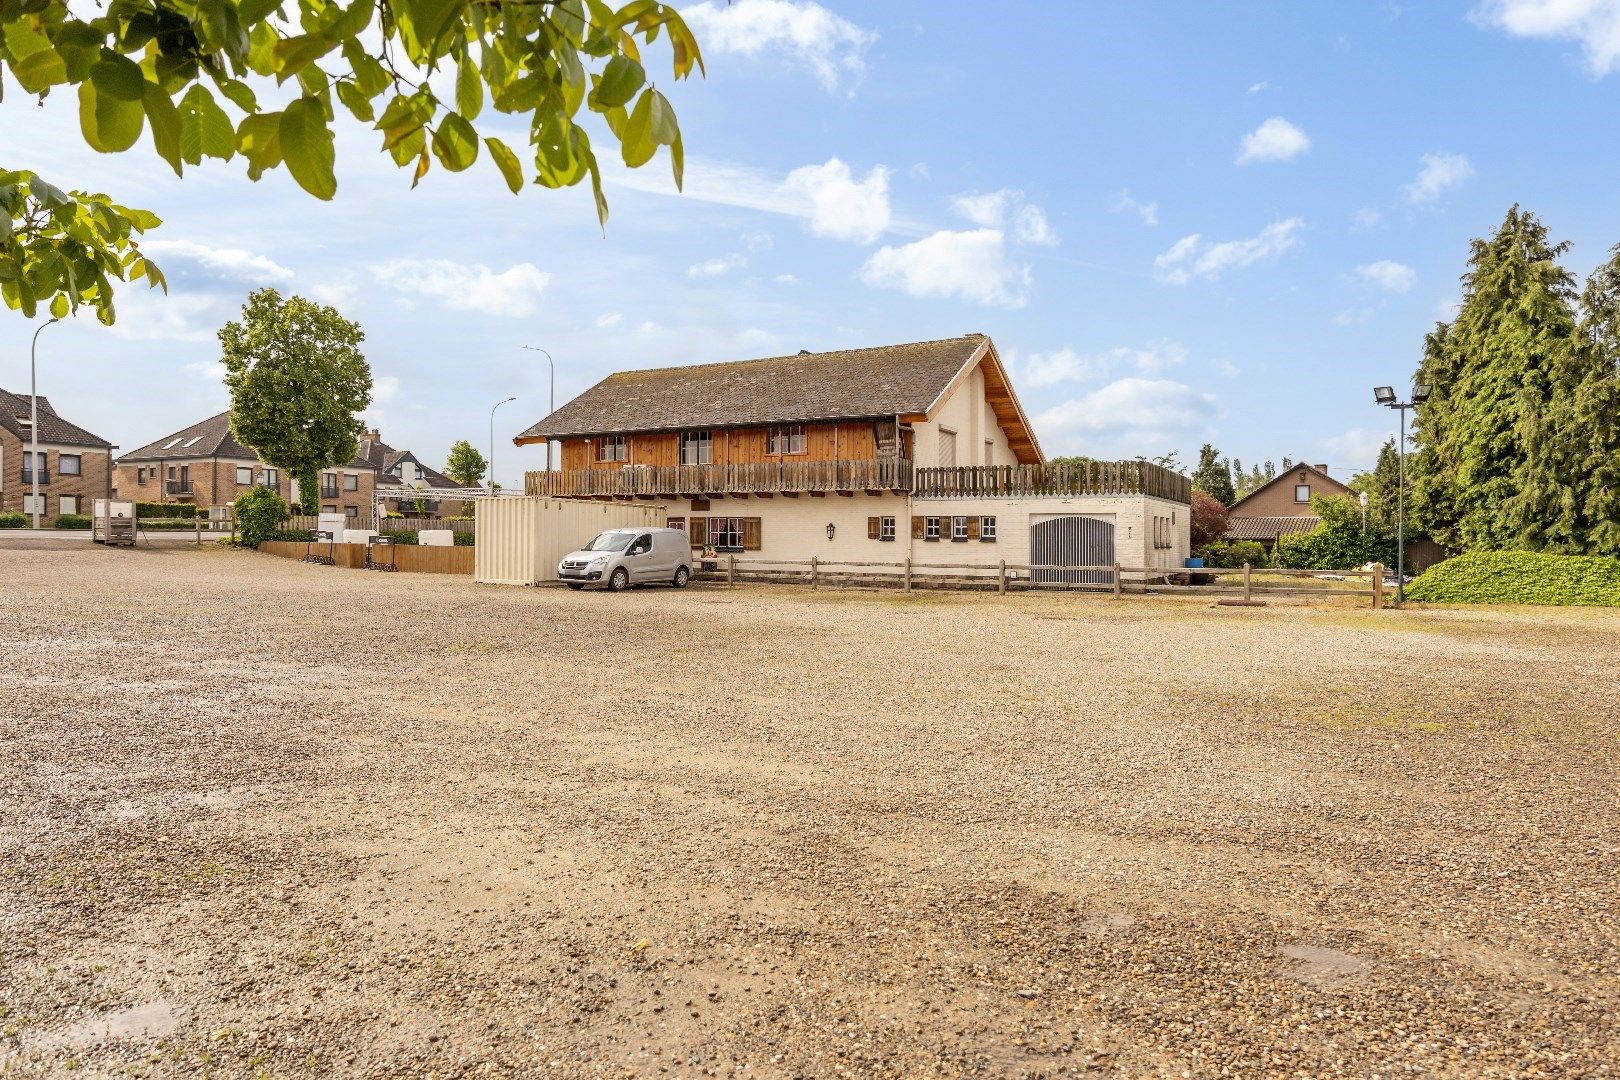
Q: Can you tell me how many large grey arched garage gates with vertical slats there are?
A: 1